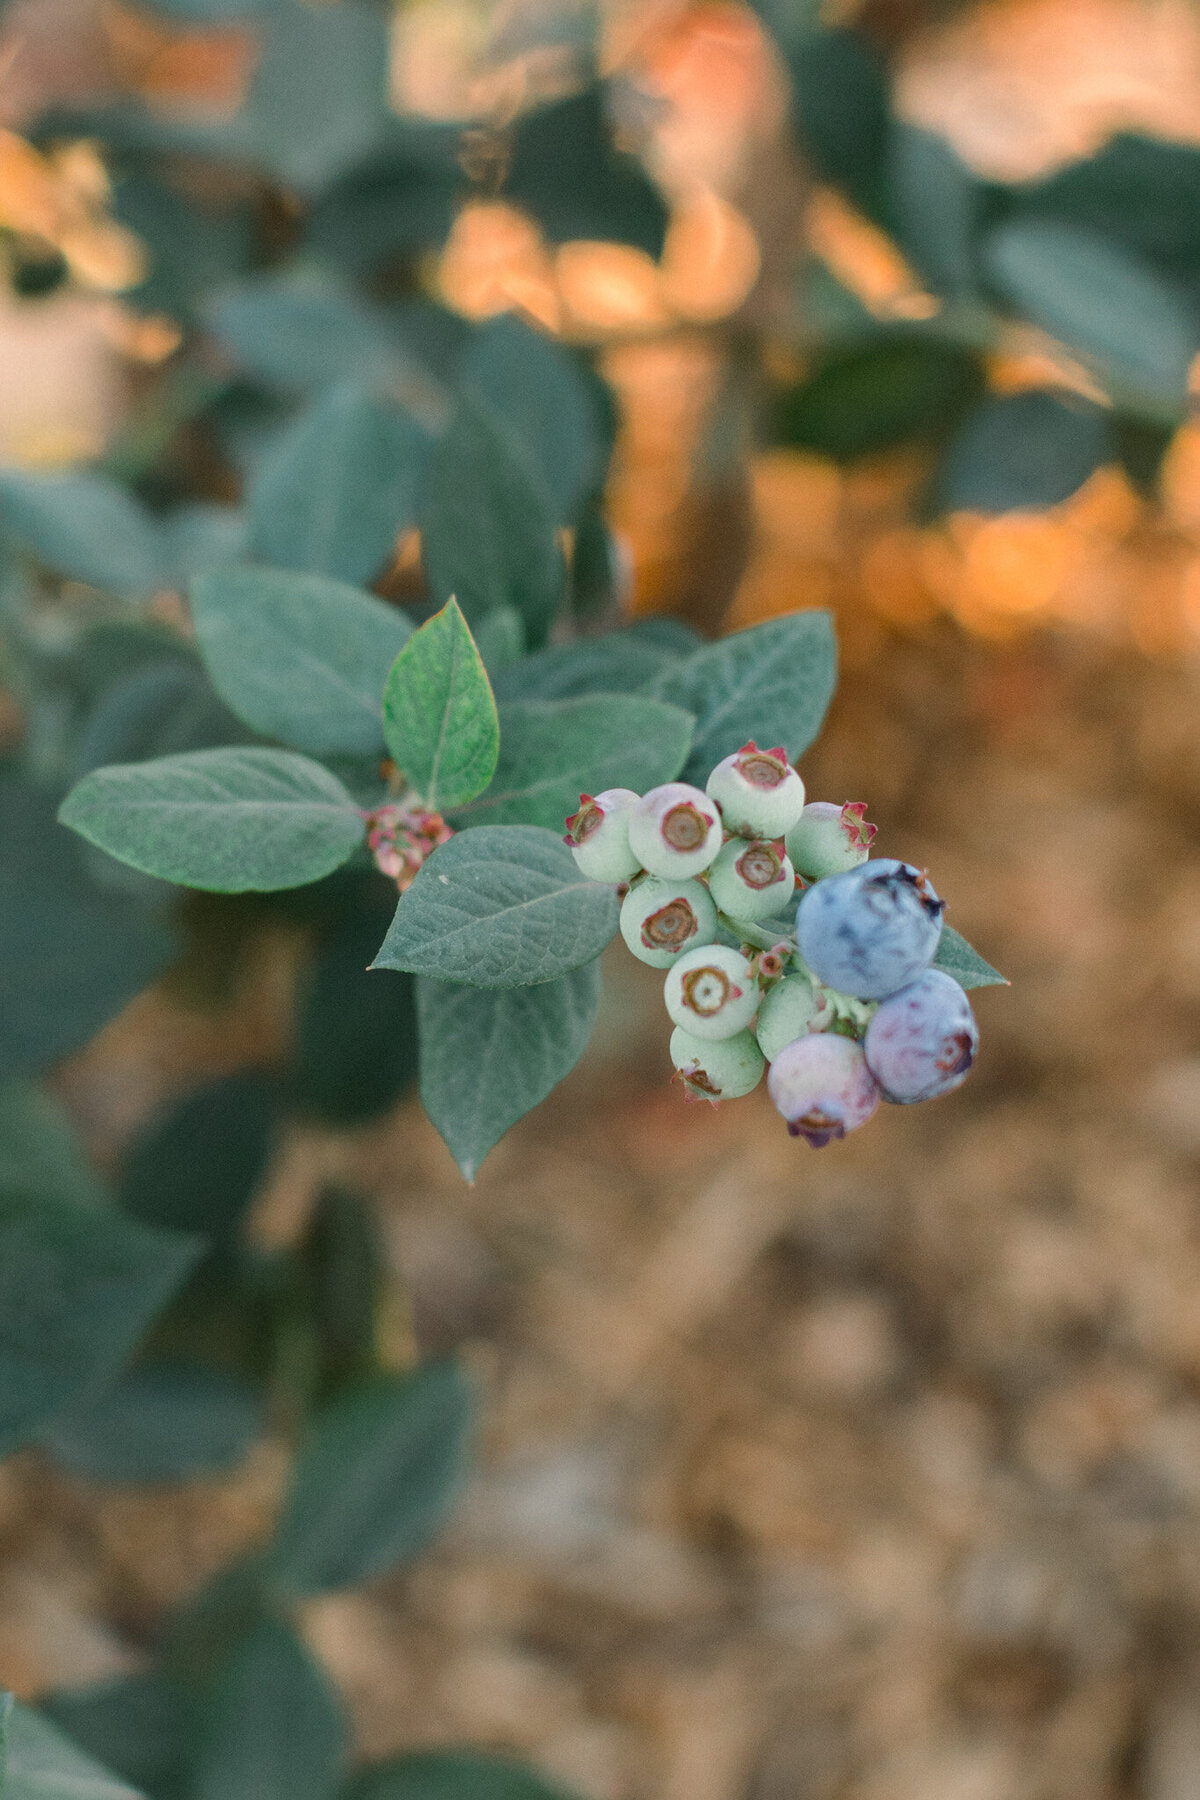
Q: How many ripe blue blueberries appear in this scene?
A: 2